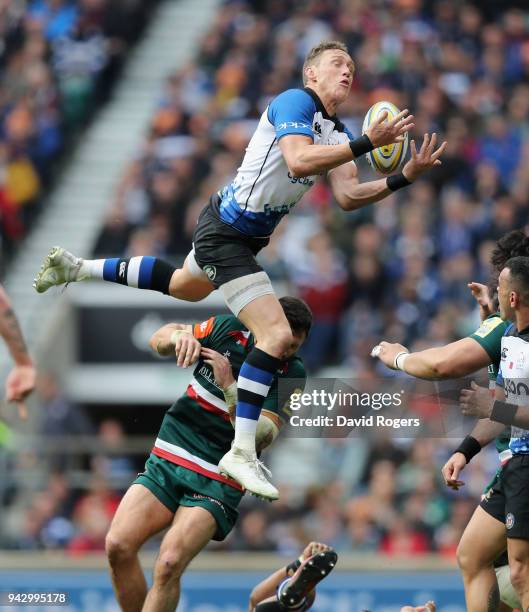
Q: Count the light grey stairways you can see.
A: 1